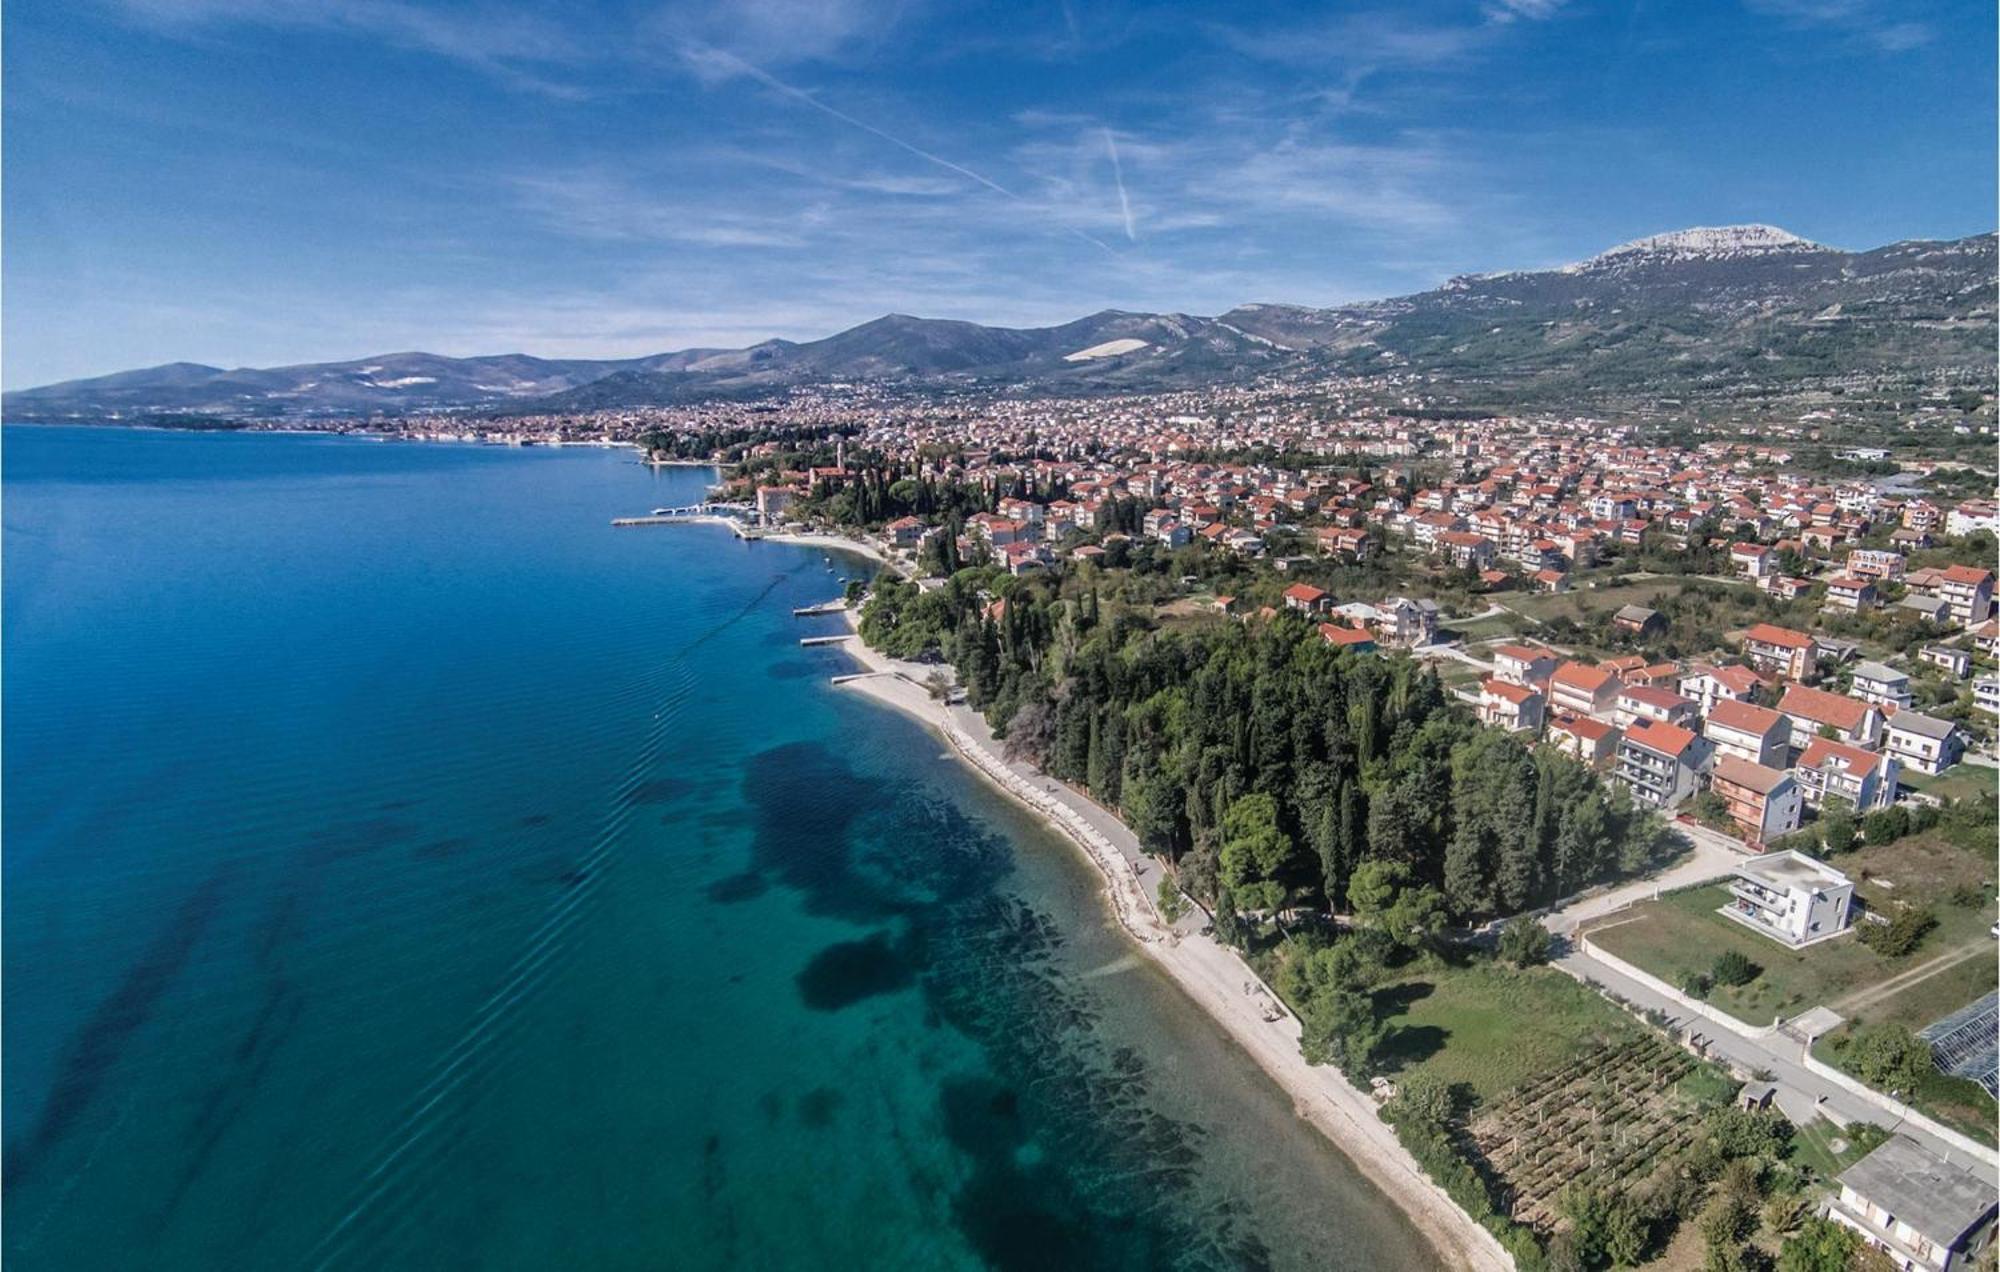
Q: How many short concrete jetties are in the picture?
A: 3